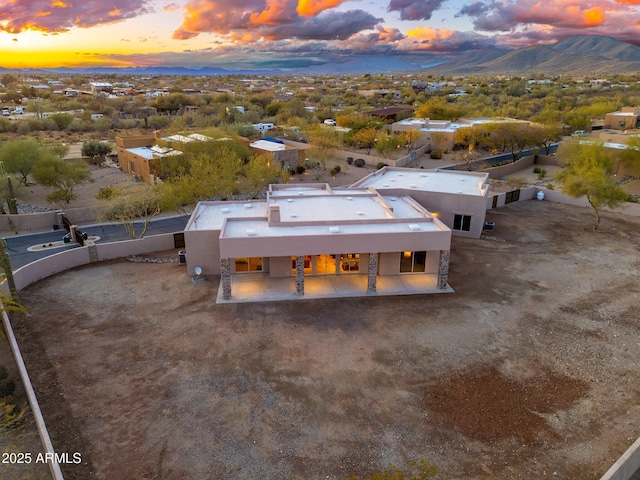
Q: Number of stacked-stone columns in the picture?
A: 4